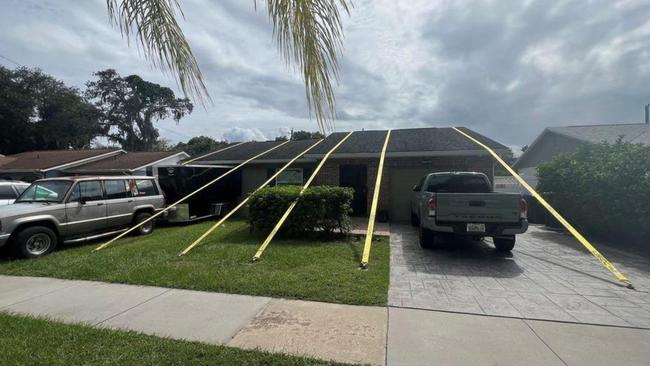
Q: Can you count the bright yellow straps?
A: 6